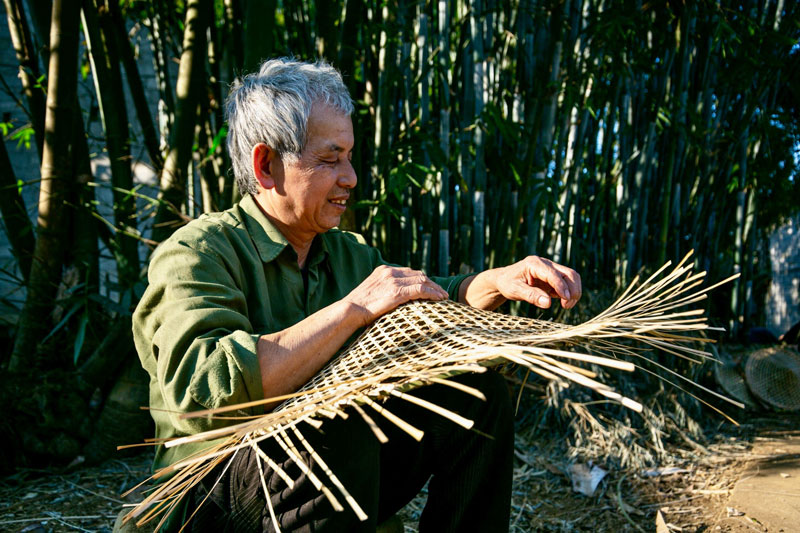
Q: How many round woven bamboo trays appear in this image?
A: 2